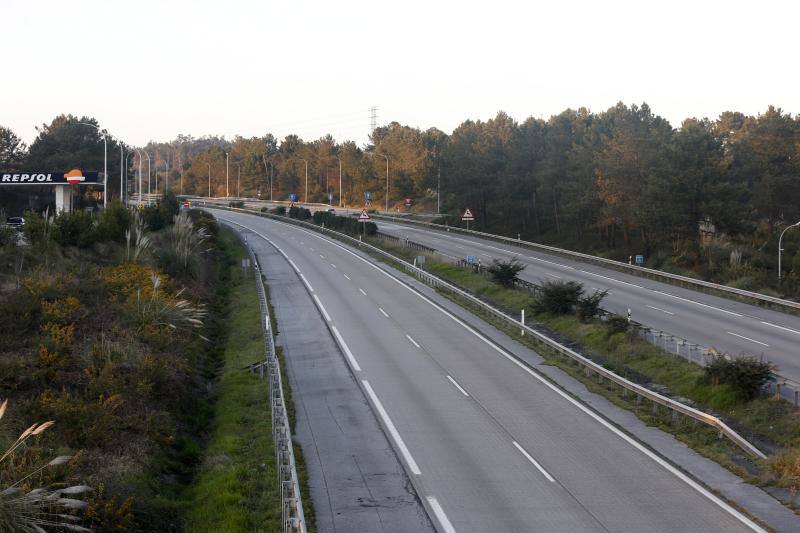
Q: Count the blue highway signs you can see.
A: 4